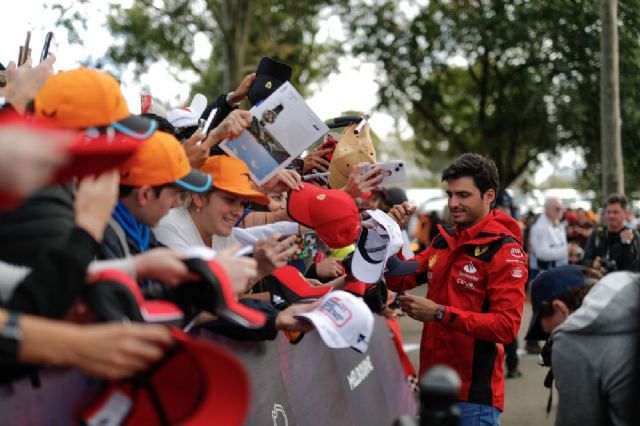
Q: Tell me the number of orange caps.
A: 3